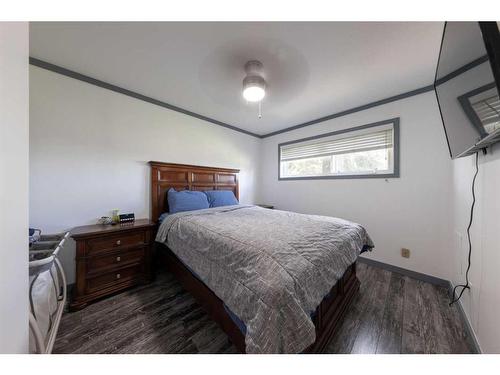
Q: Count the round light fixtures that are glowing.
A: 1